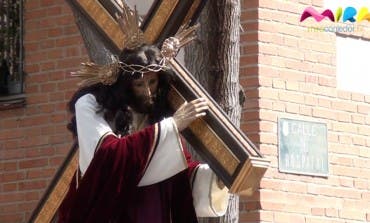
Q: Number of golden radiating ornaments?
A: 3